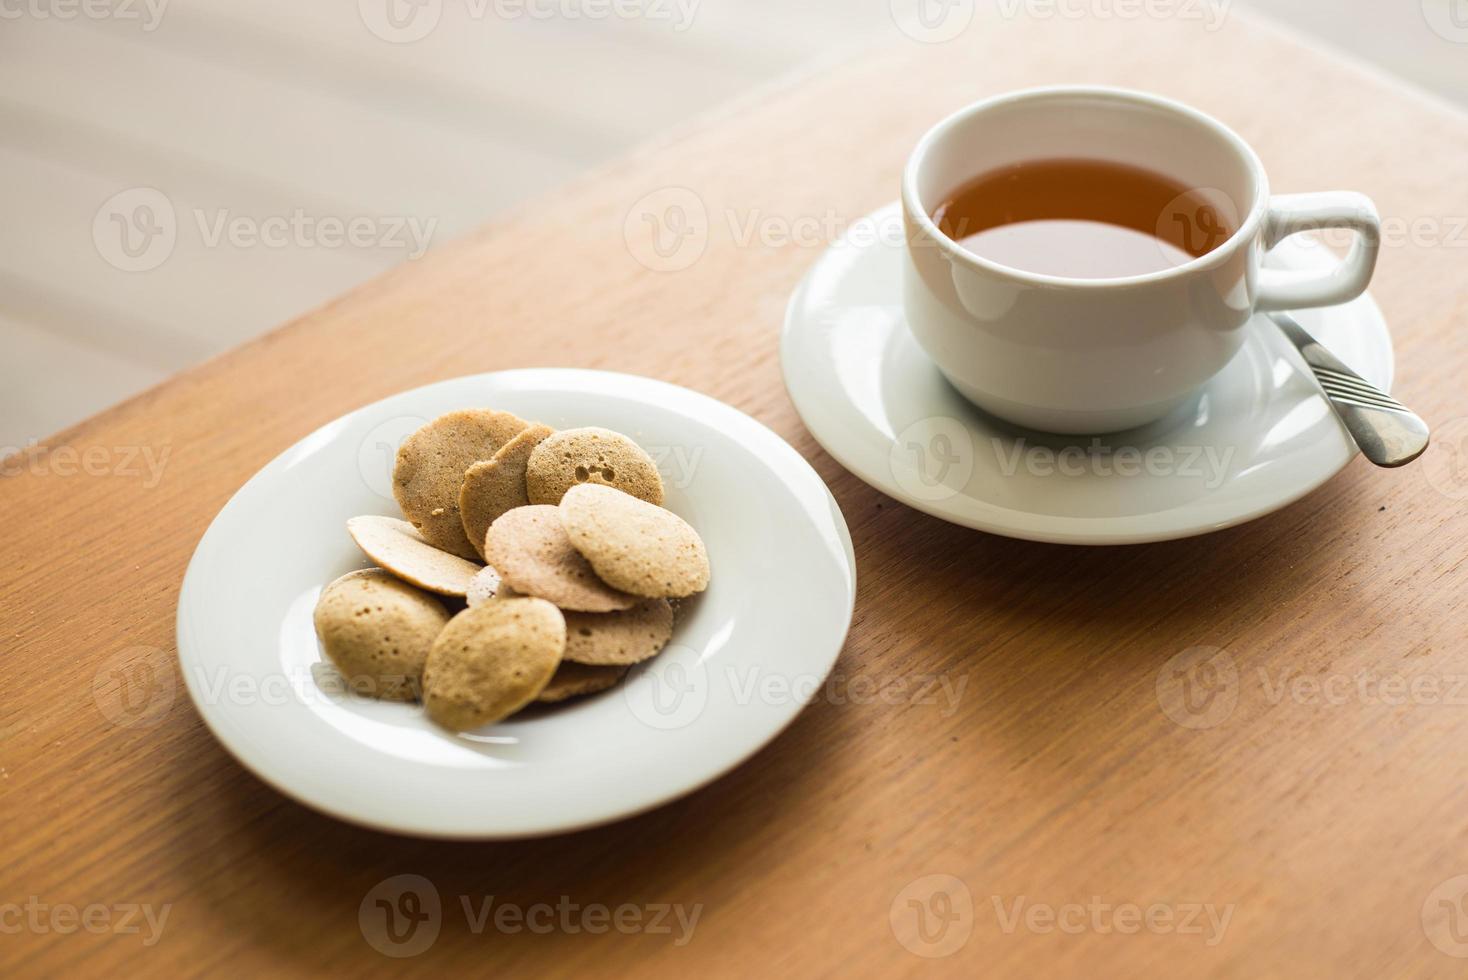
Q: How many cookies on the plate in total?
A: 11